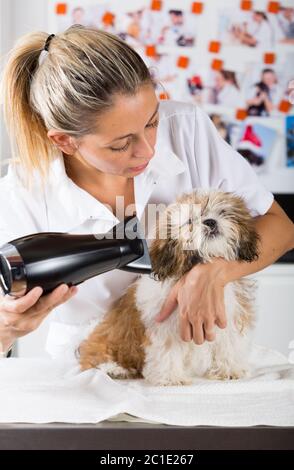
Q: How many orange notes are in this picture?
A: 14